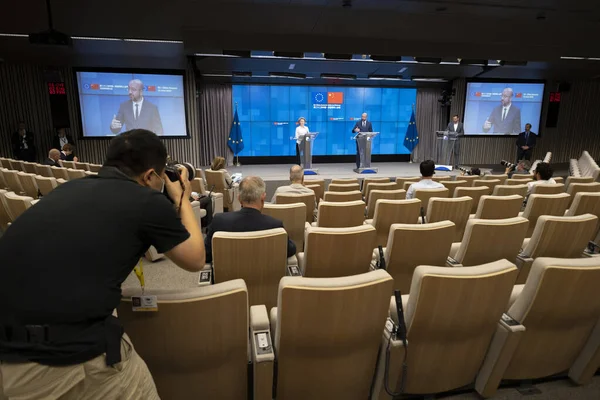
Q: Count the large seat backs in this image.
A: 4